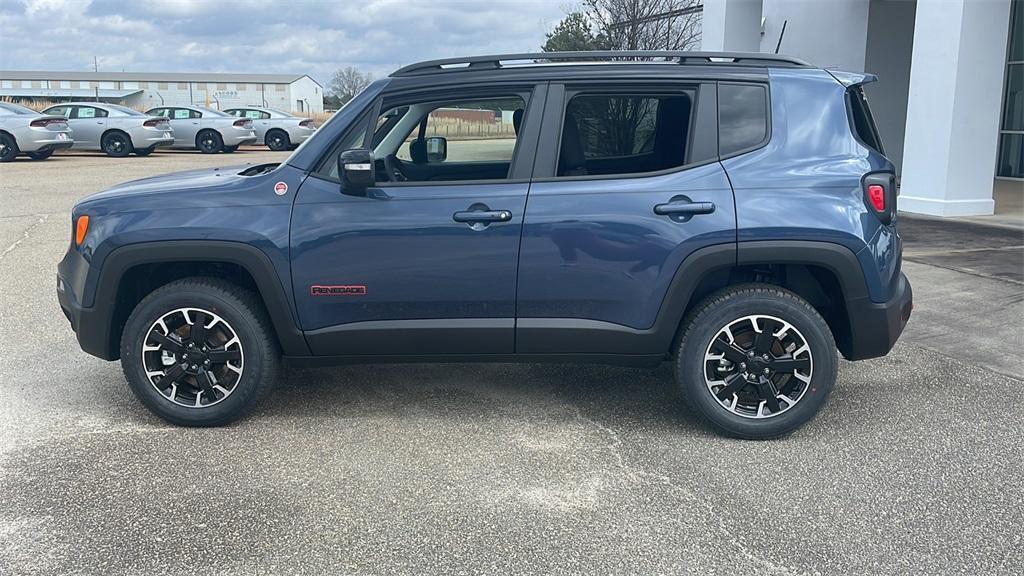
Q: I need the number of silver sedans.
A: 4